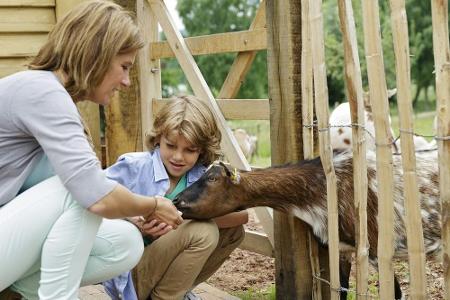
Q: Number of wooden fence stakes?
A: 6